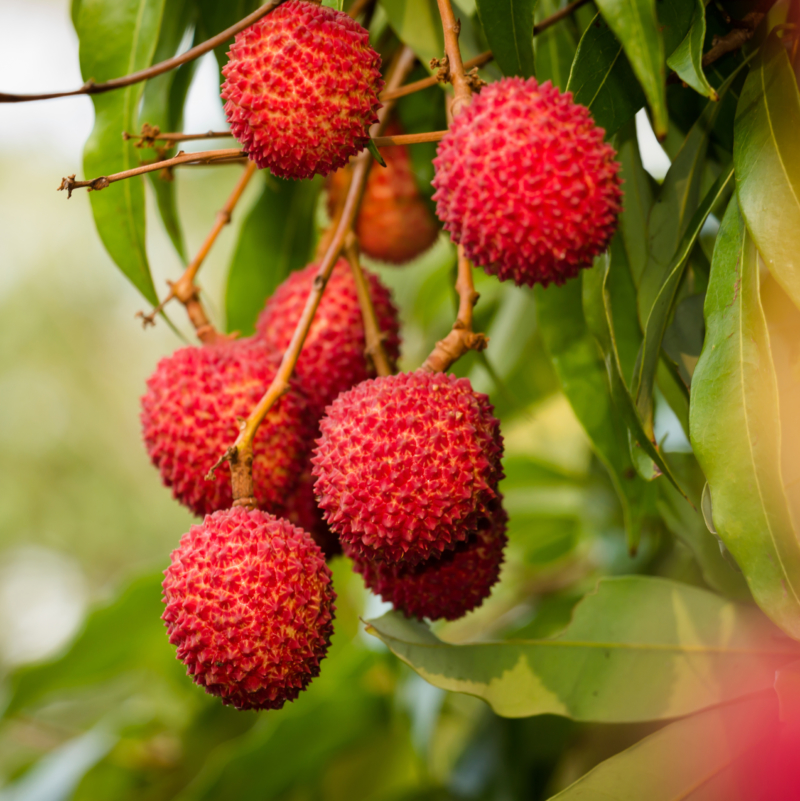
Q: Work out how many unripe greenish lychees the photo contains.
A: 0